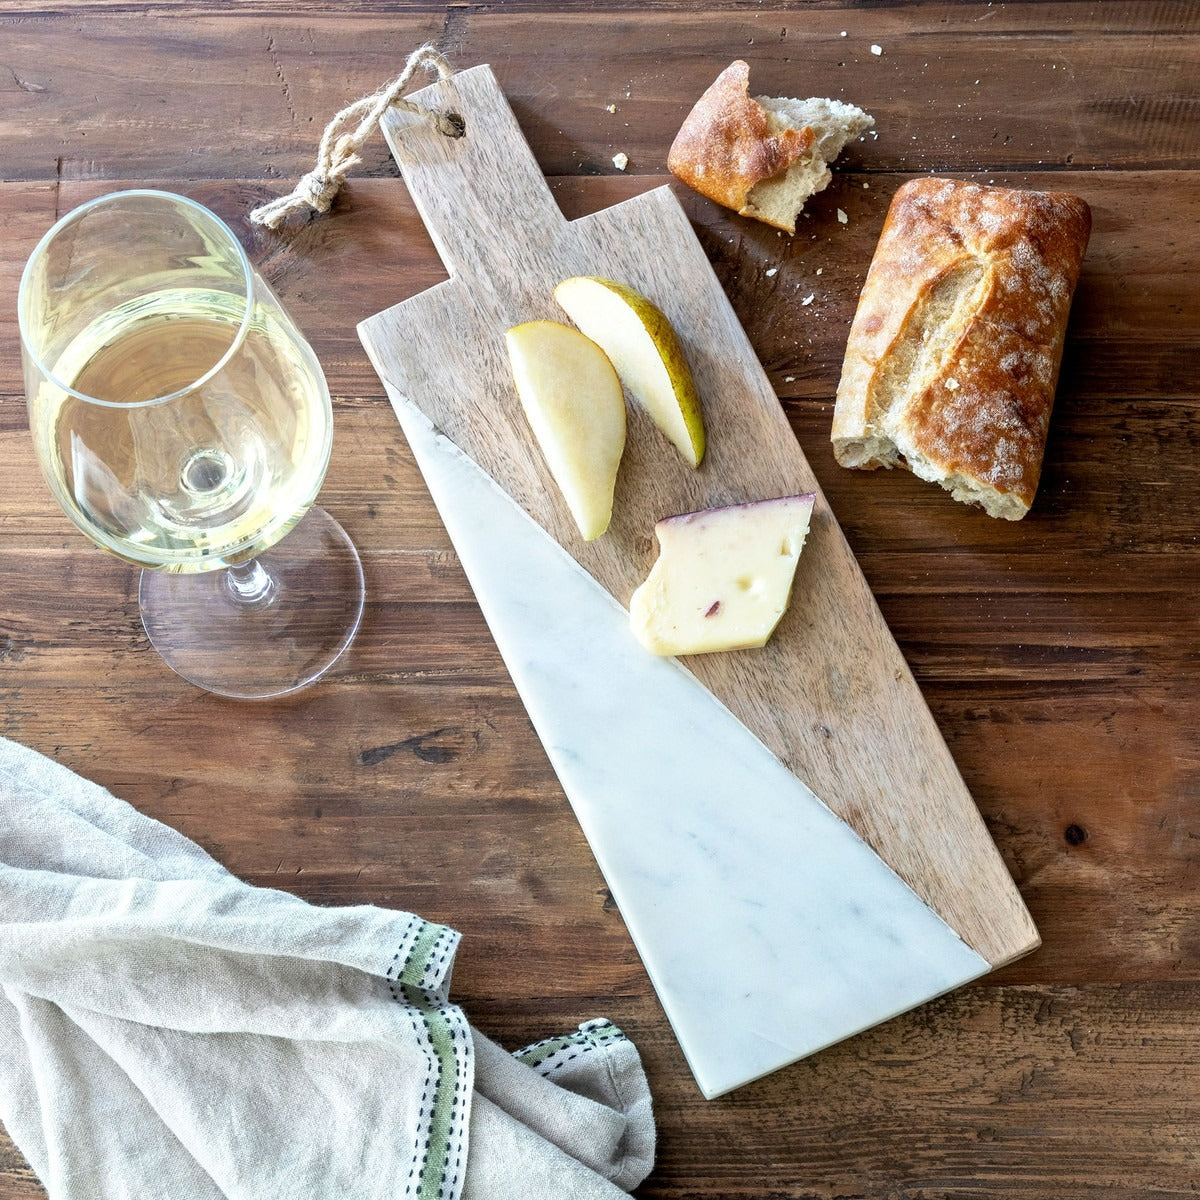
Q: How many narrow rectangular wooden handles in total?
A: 1